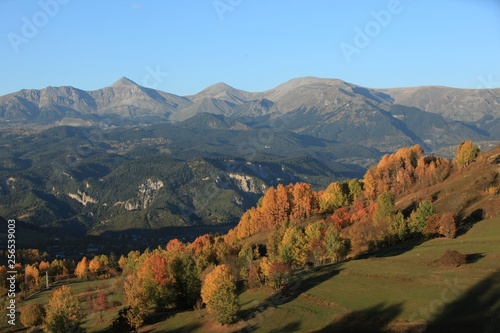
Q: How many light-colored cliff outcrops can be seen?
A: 3